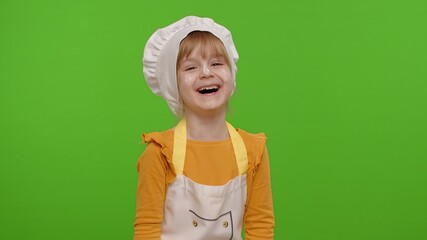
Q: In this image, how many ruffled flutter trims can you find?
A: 2